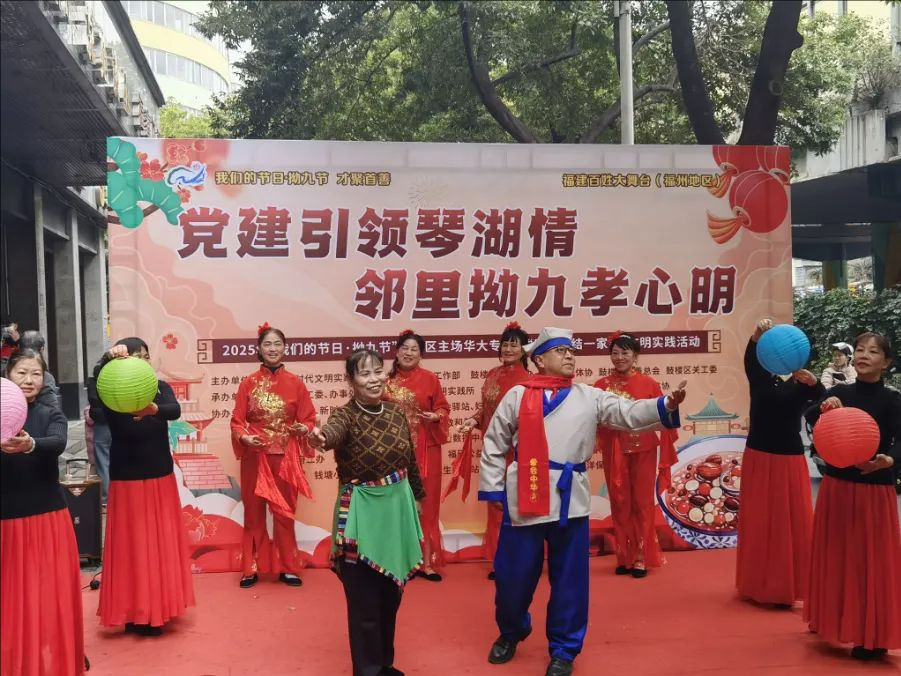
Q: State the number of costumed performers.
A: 10